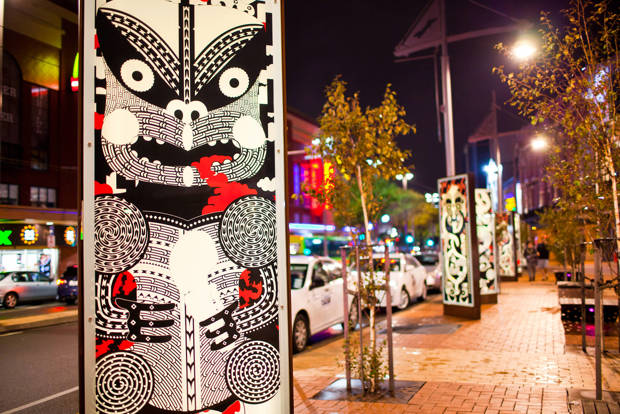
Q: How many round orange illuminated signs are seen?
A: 2